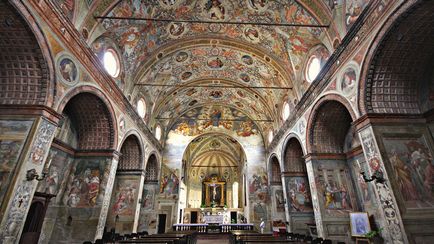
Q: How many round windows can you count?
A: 6